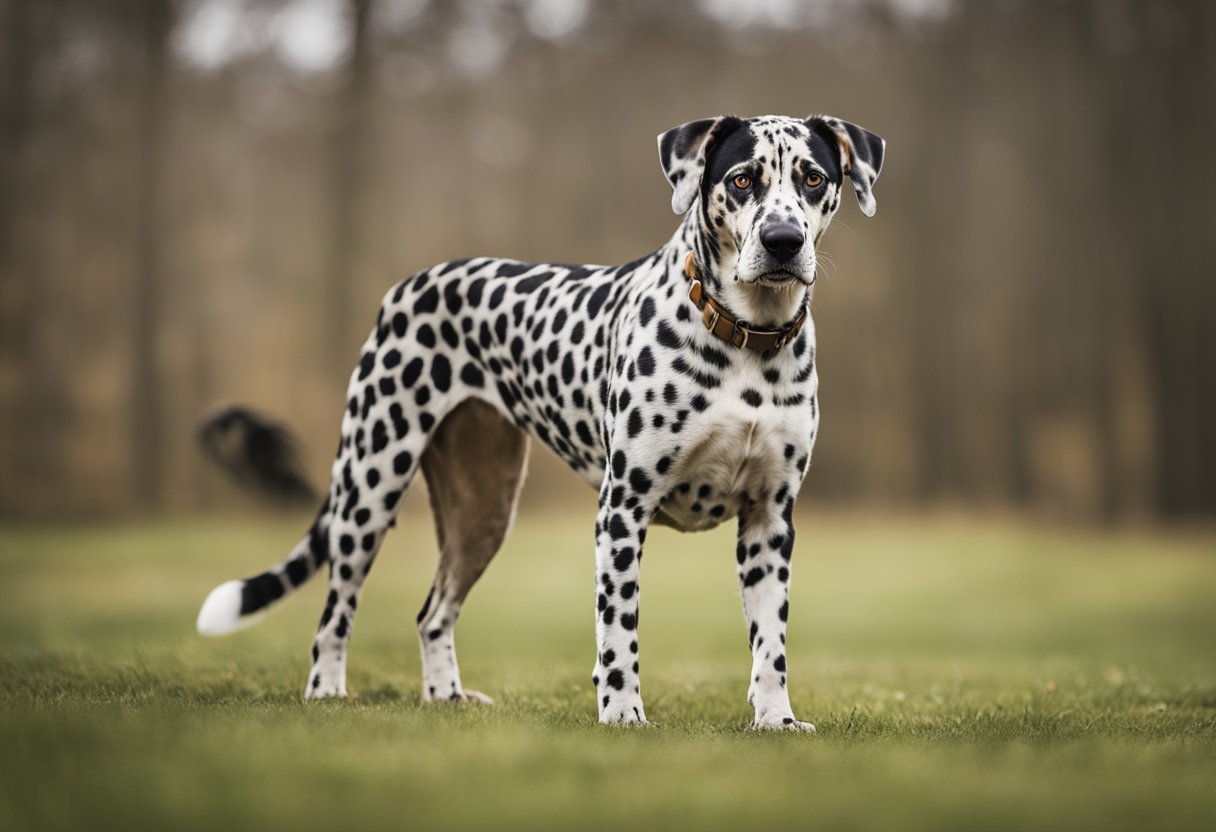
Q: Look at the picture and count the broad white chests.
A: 1